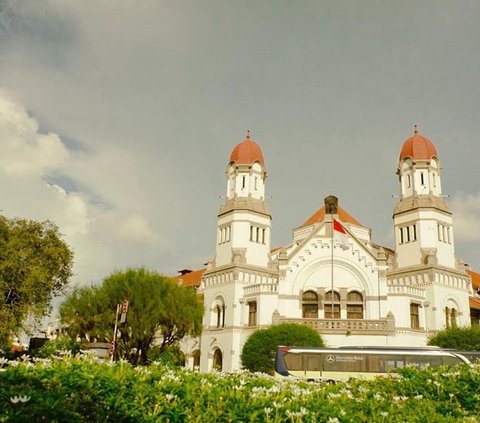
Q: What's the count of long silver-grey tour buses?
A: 1